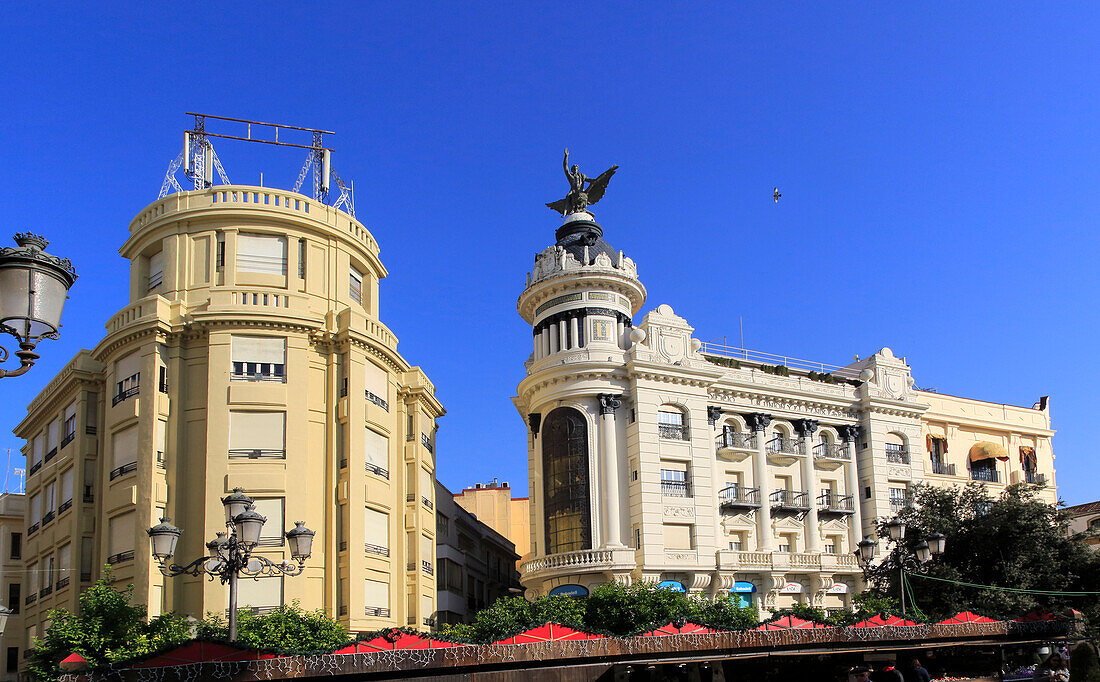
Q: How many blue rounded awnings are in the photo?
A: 3